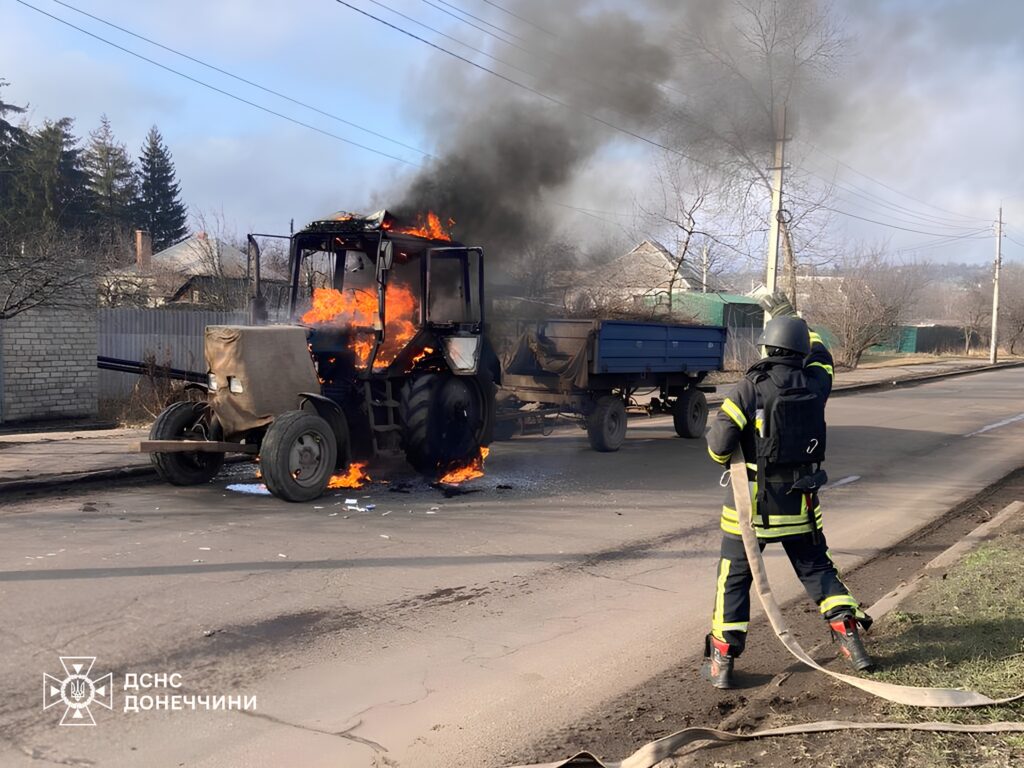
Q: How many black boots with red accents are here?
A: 2